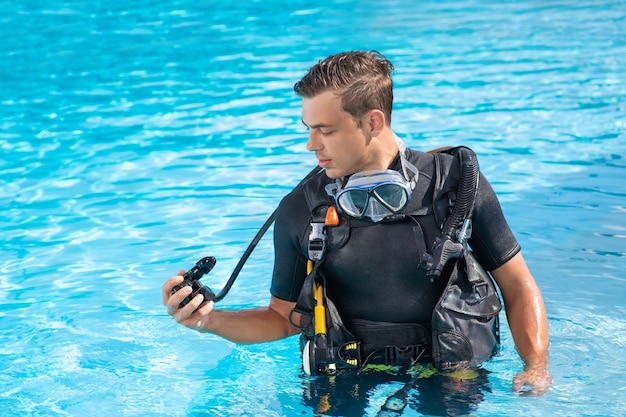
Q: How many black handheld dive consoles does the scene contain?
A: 1